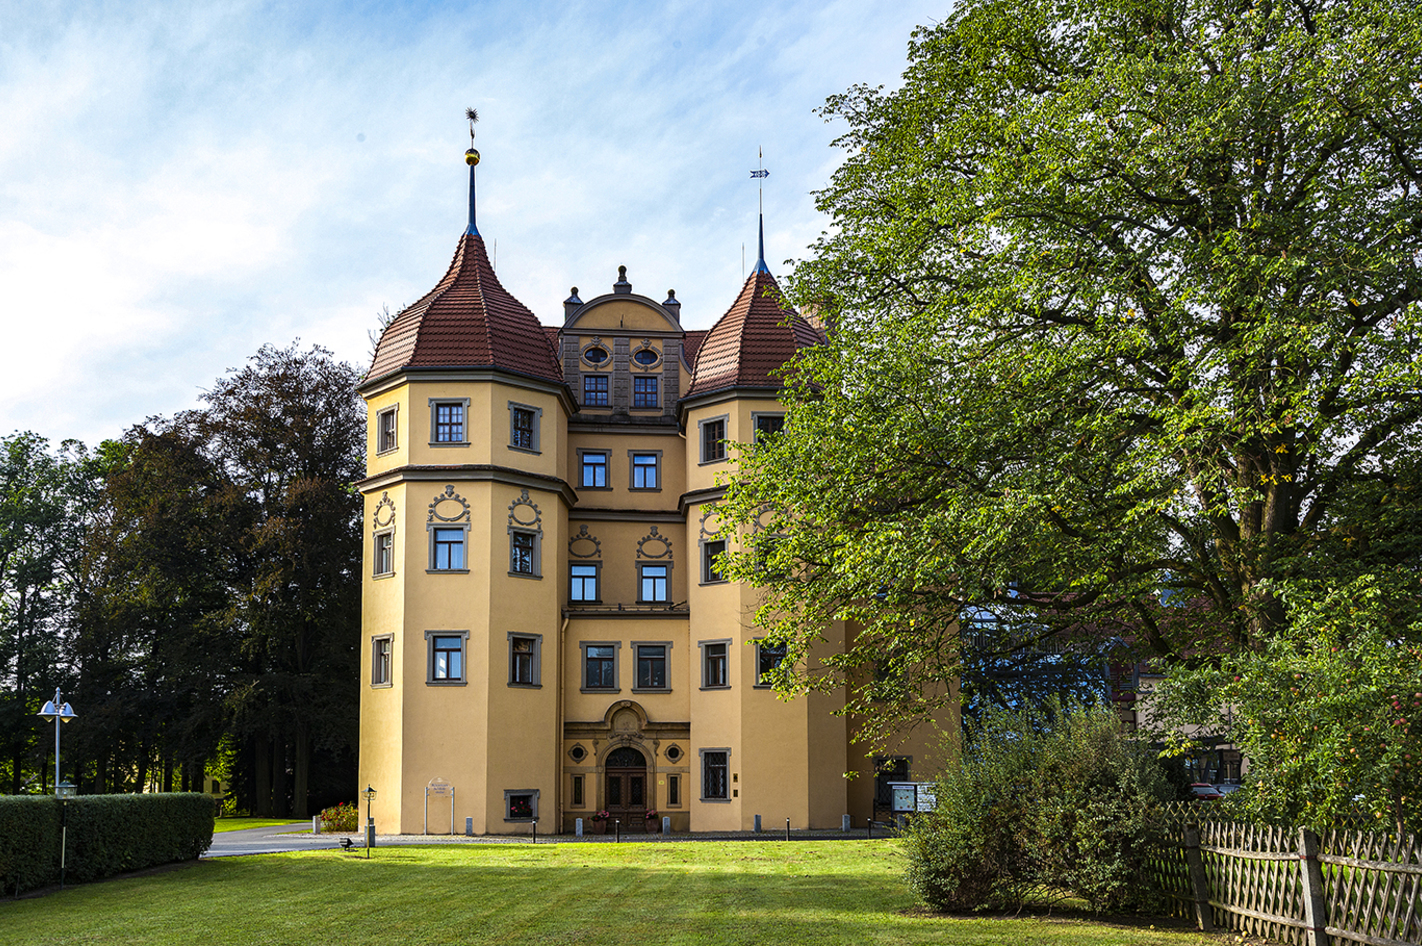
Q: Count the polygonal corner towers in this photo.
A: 2